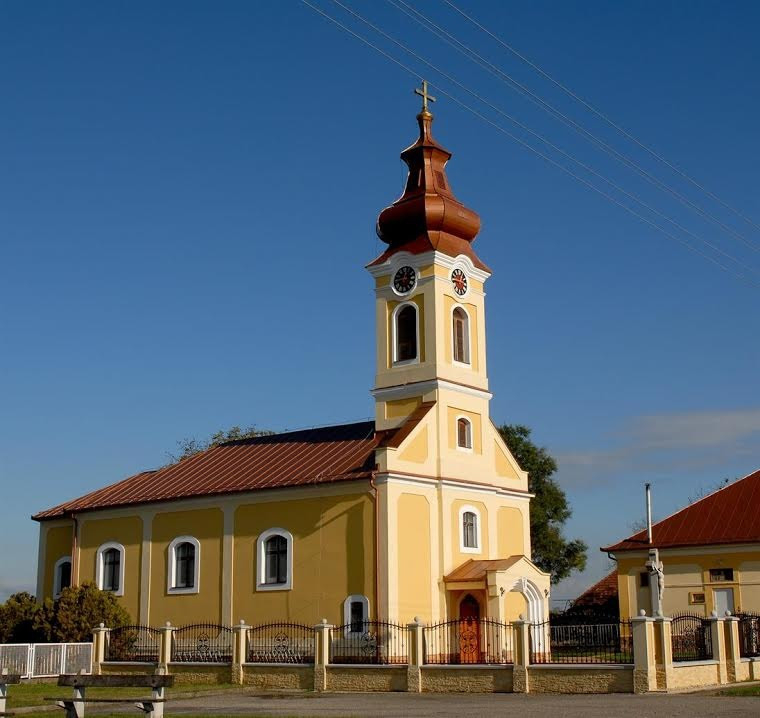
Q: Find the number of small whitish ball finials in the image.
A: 10